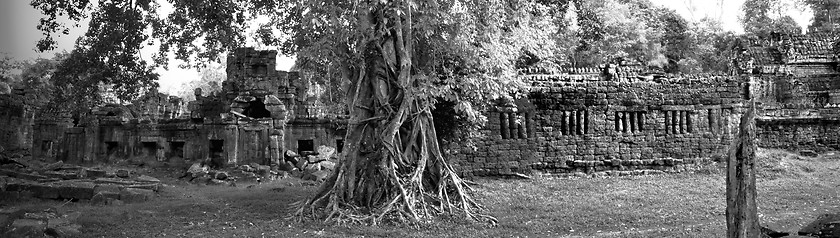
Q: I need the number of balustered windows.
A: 5